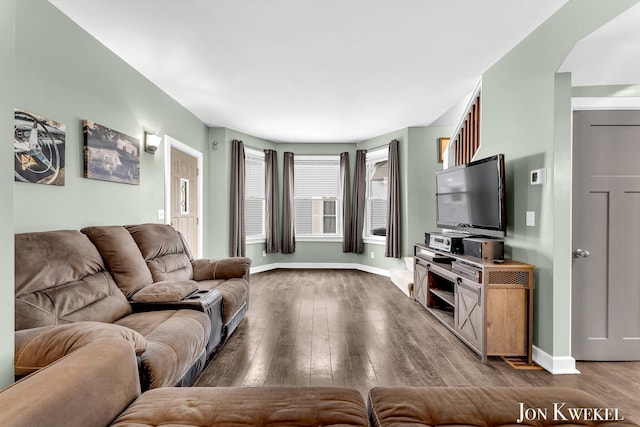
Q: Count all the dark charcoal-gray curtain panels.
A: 6